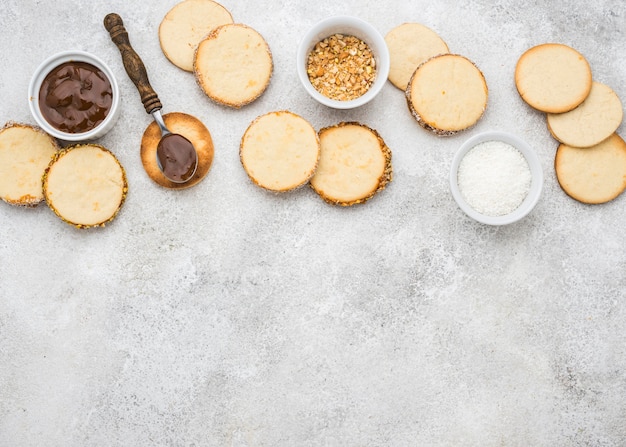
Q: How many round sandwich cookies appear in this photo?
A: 6